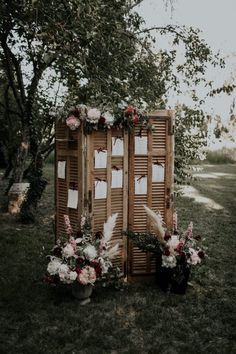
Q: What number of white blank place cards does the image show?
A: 9